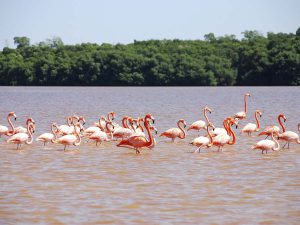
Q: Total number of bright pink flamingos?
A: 1